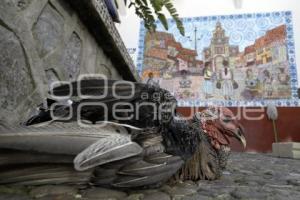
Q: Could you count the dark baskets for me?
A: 2